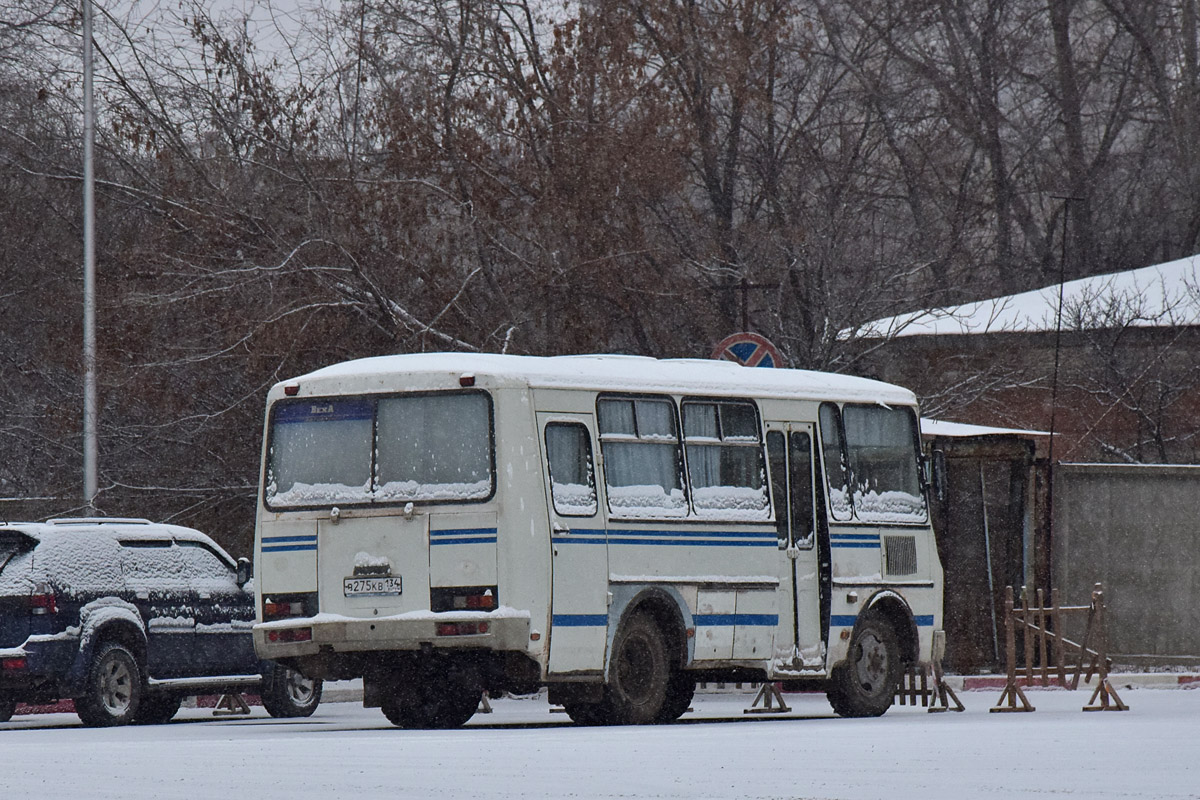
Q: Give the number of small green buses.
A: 0